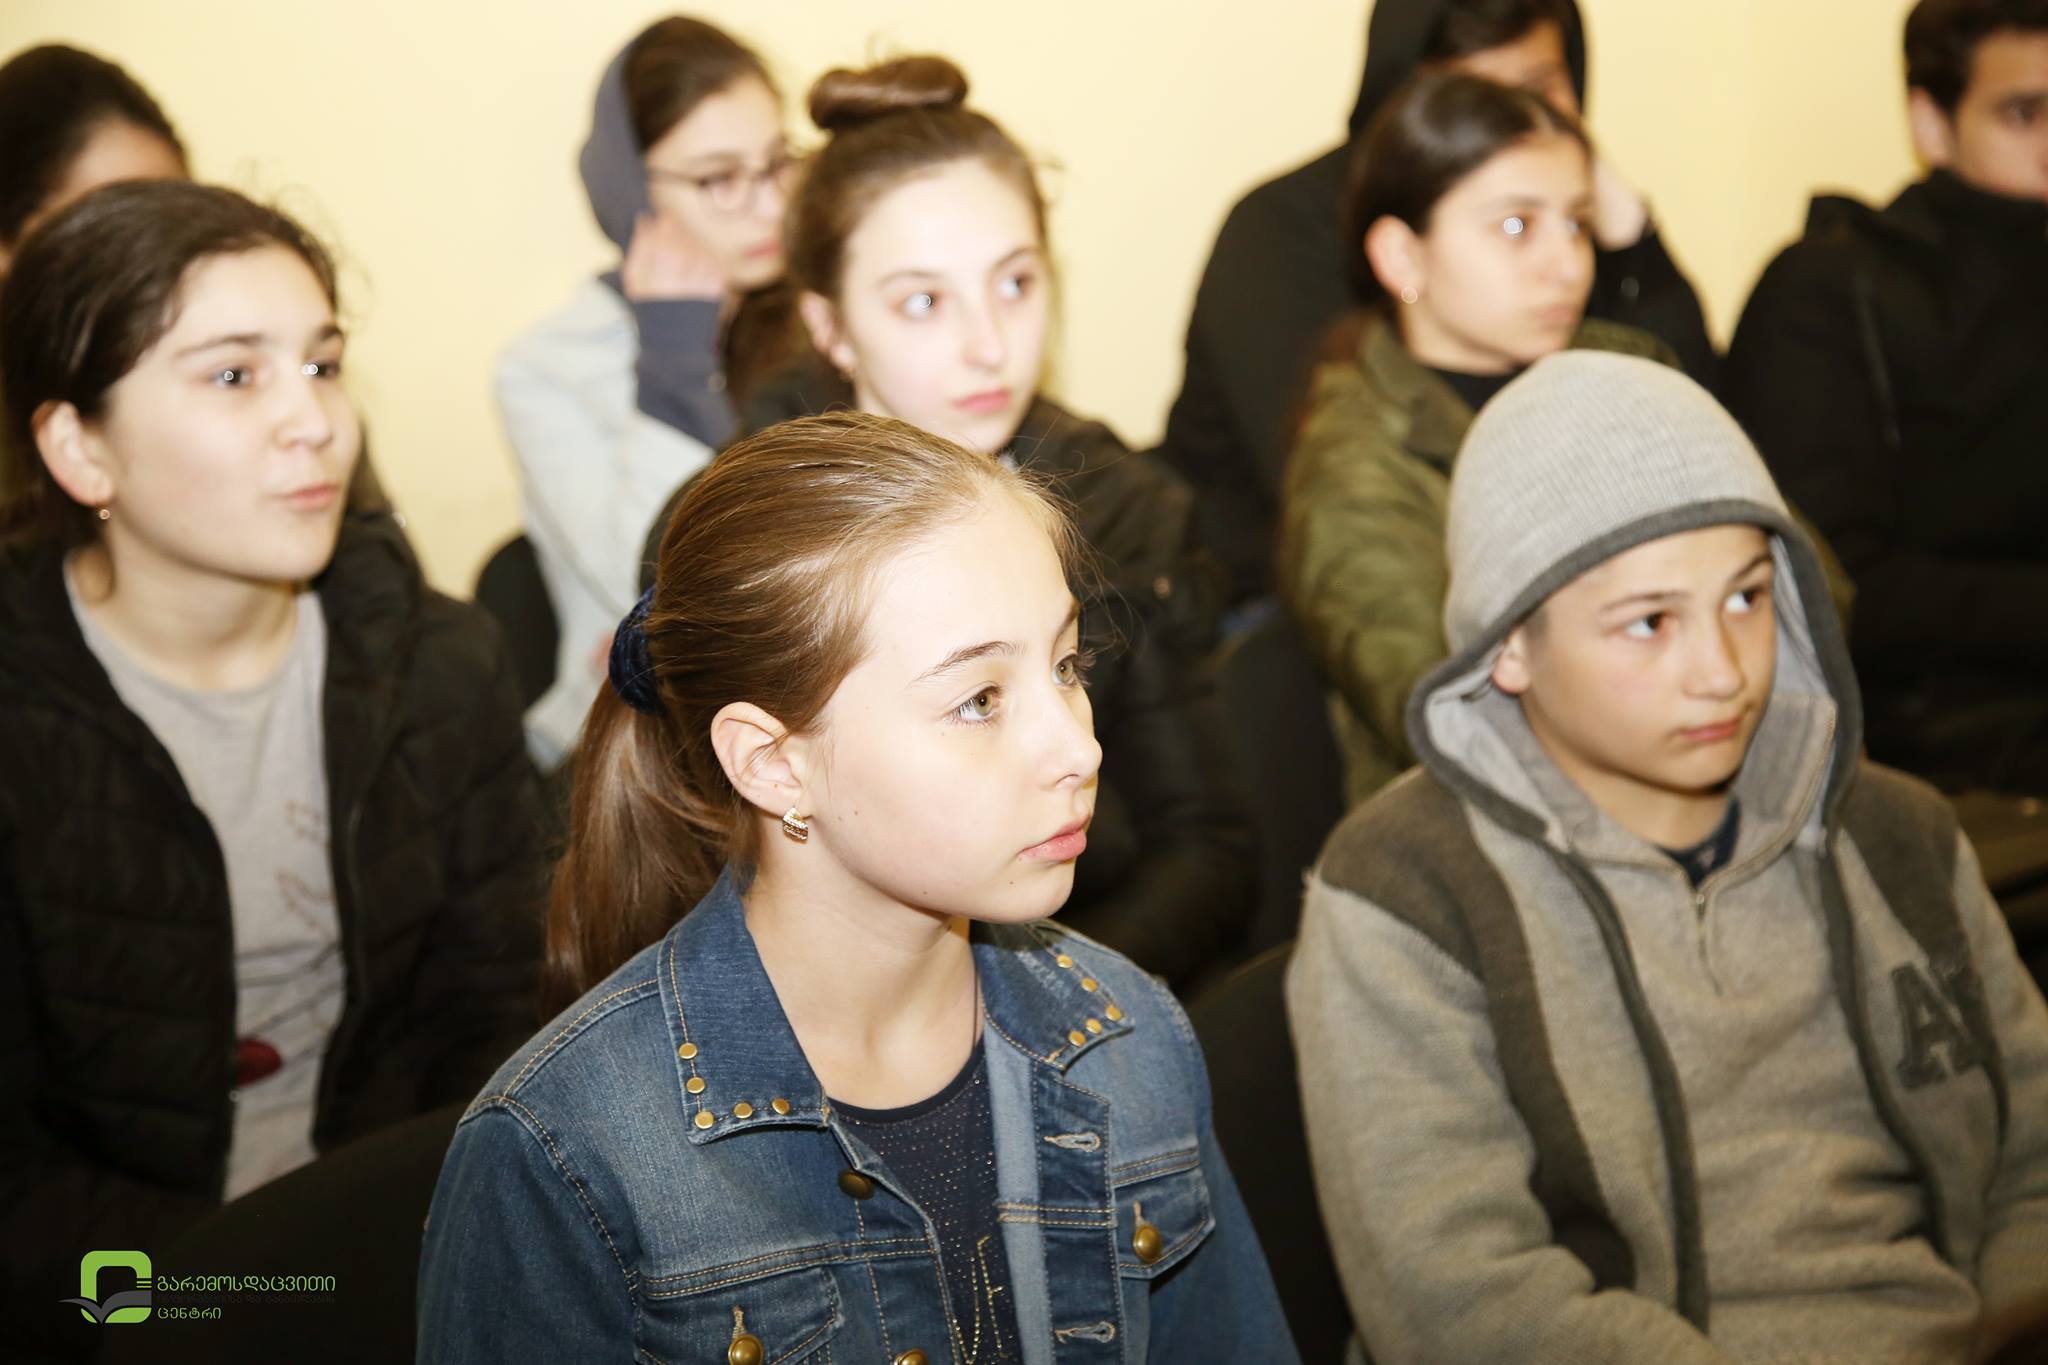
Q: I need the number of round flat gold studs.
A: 10